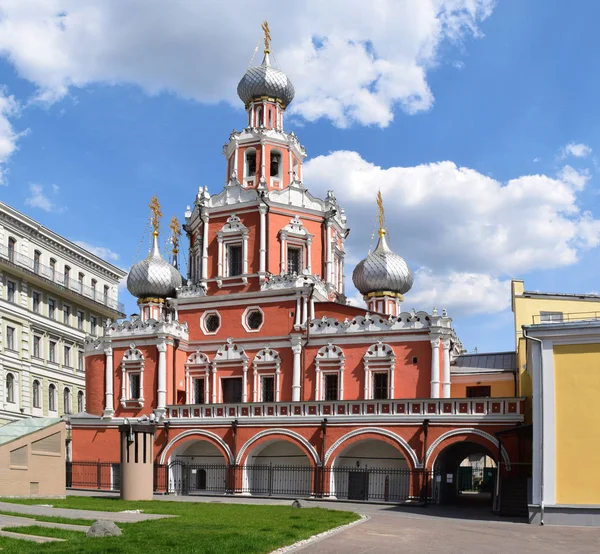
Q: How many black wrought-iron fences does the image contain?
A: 1